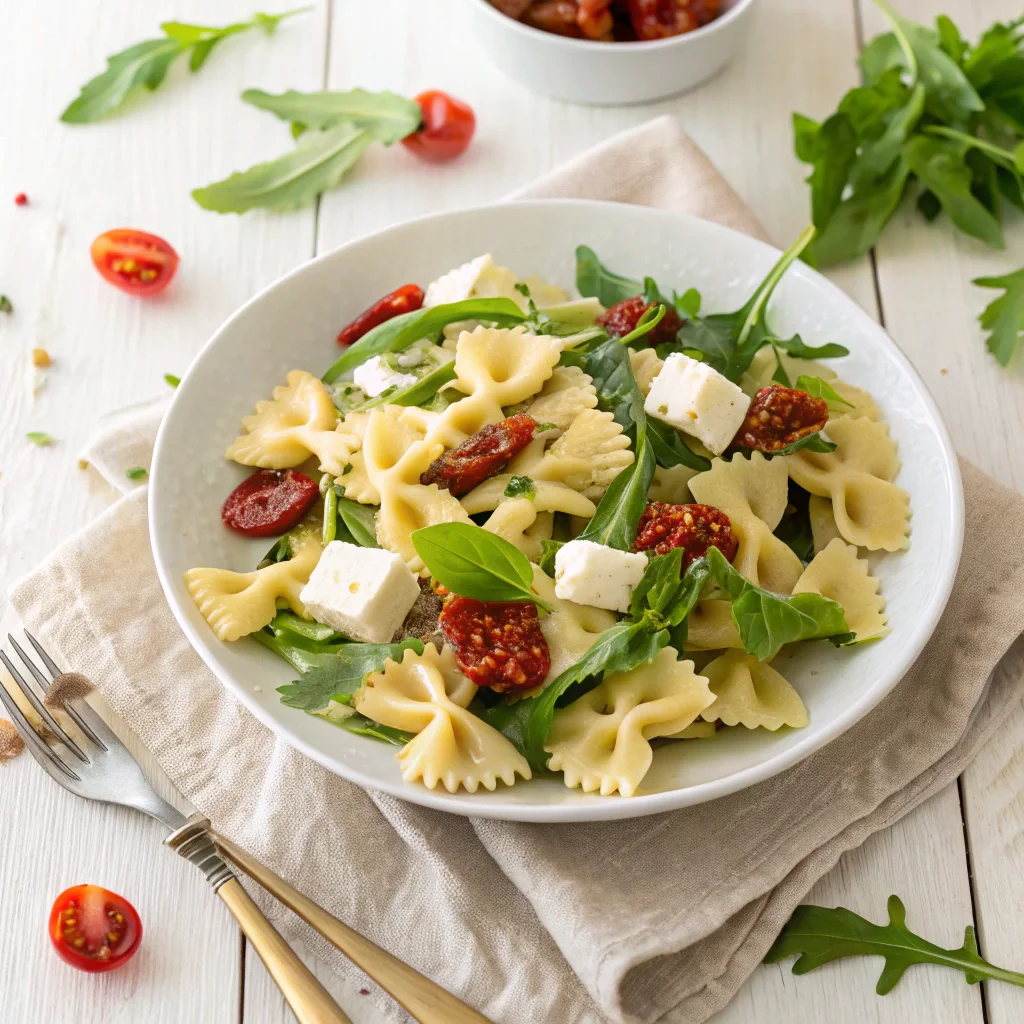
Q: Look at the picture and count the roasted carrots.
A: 0